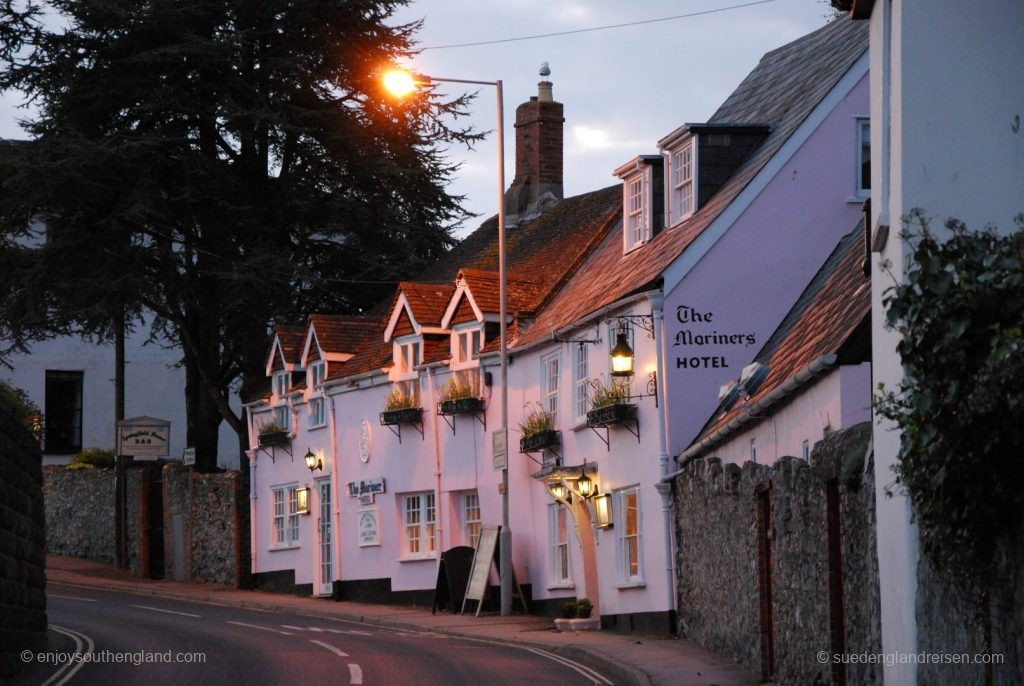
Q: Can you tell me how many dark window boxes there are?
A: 5